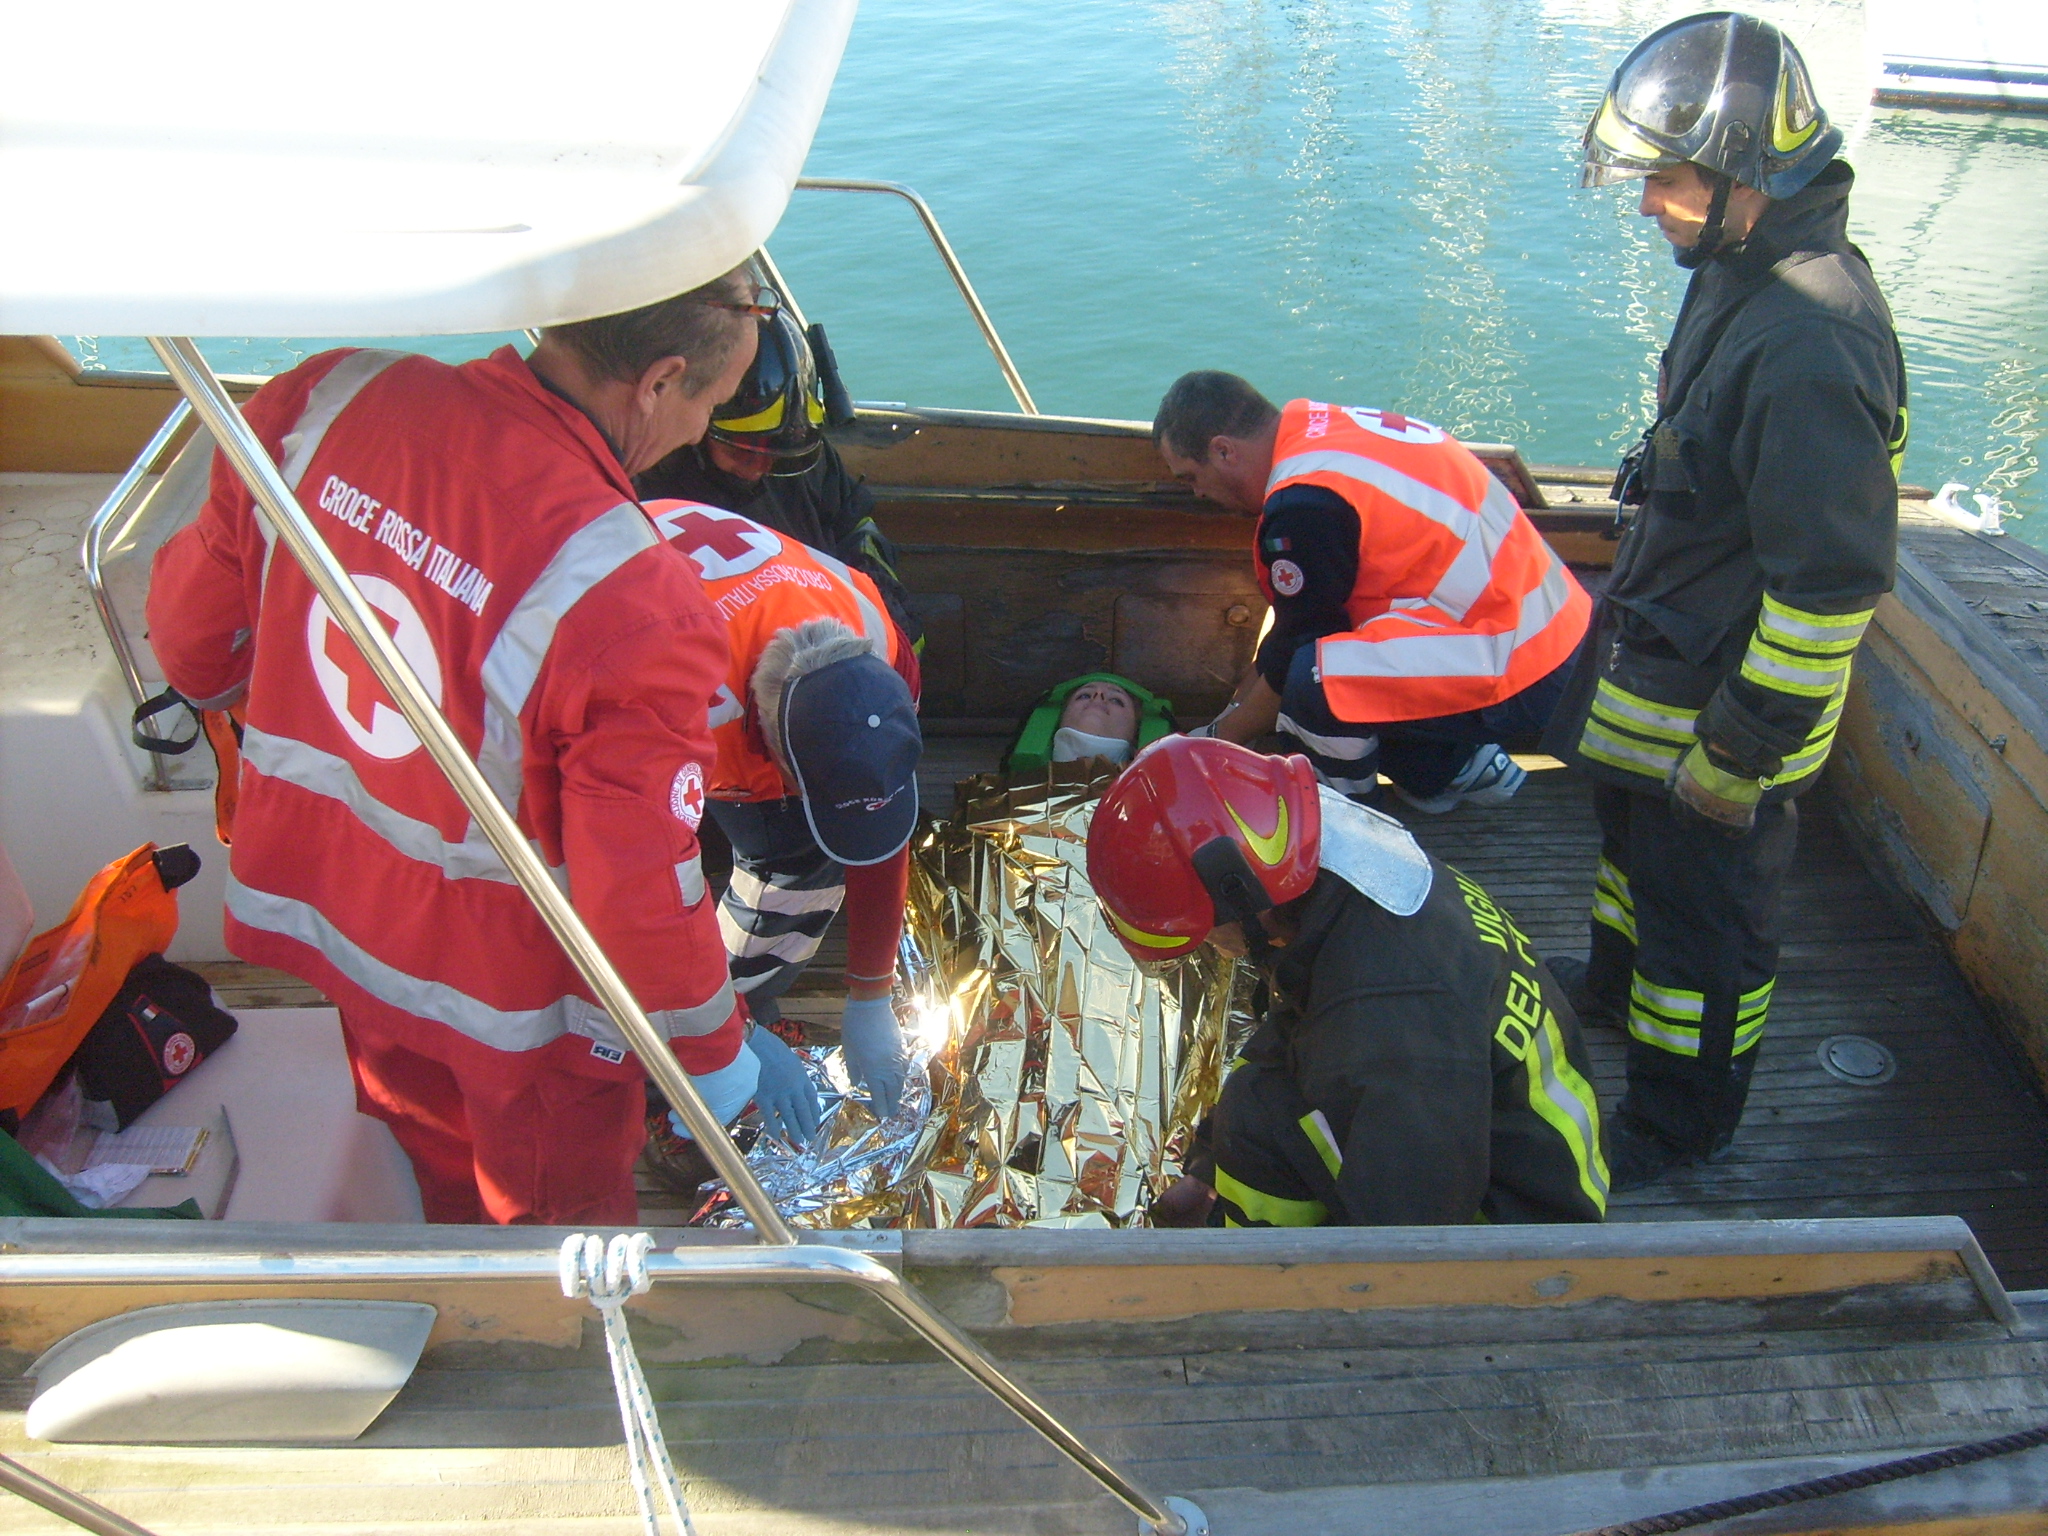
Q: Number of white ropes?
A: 1